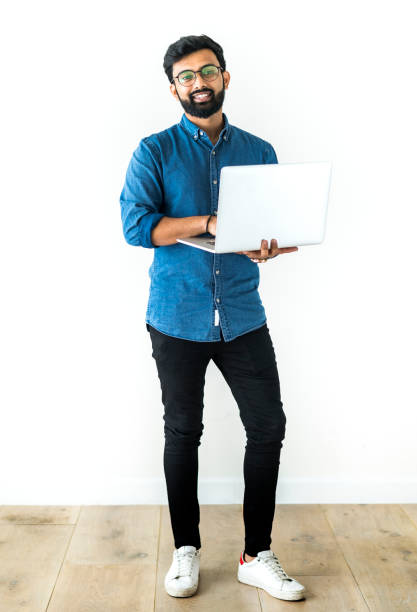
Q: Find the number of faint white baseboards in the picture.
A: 1